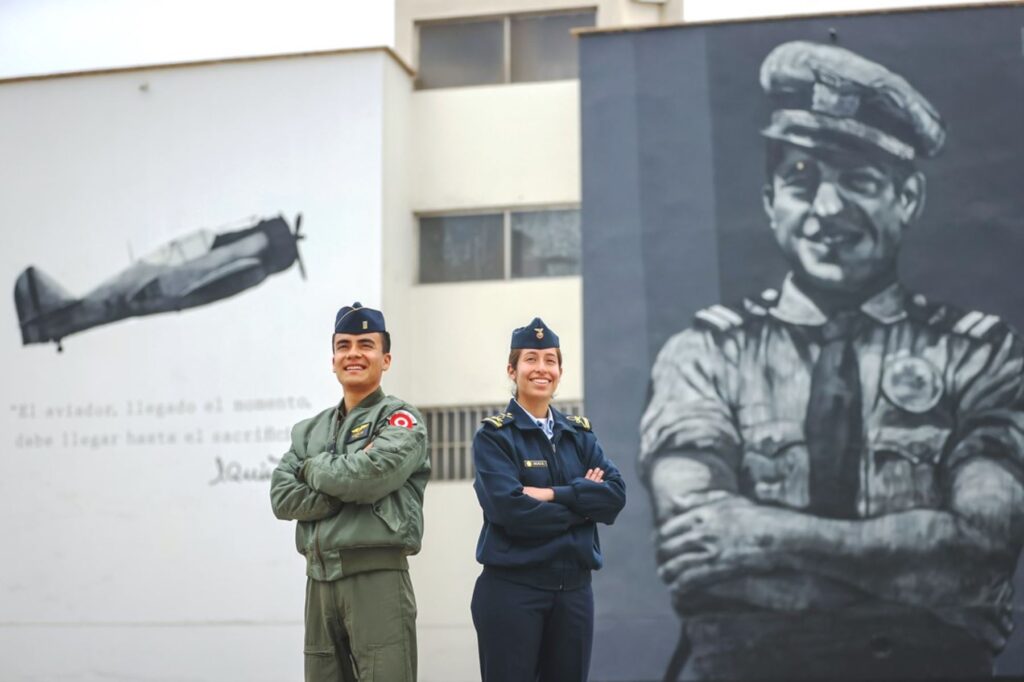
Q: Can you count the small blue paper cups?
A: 0